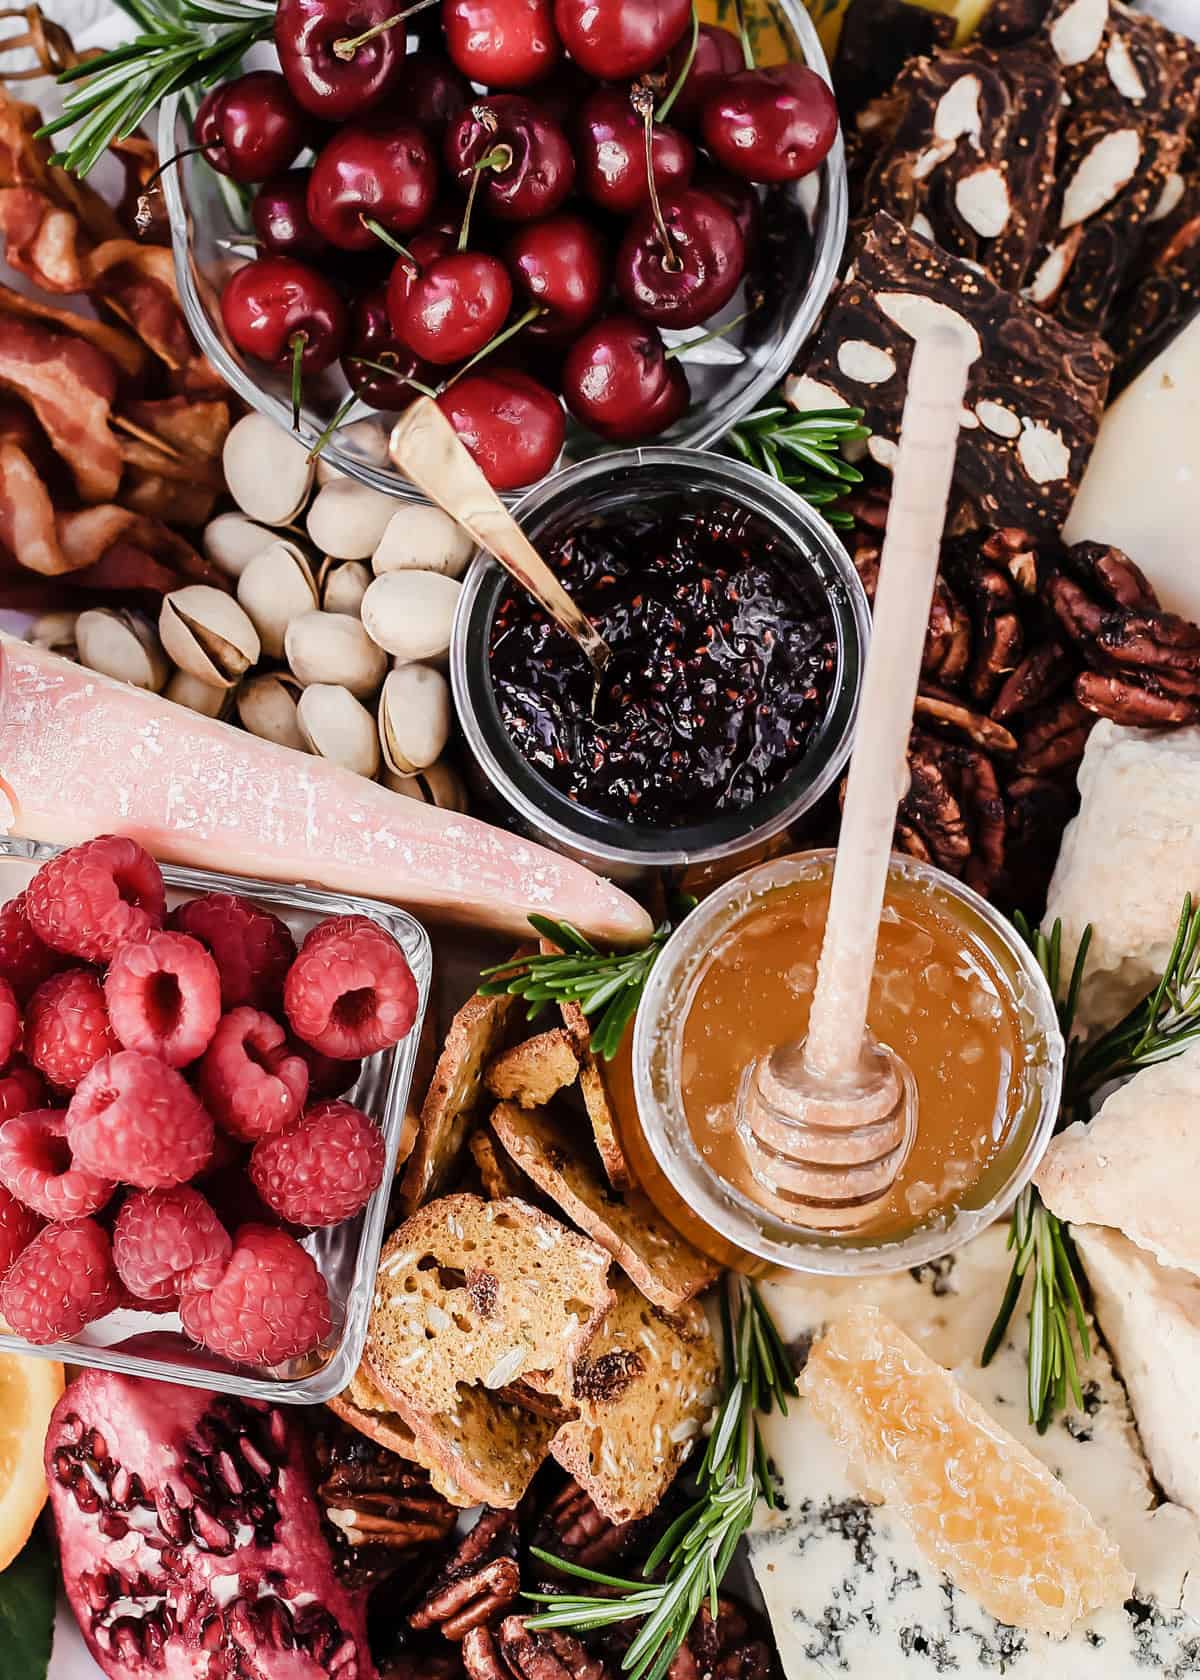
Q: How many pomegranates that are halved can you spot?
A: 1